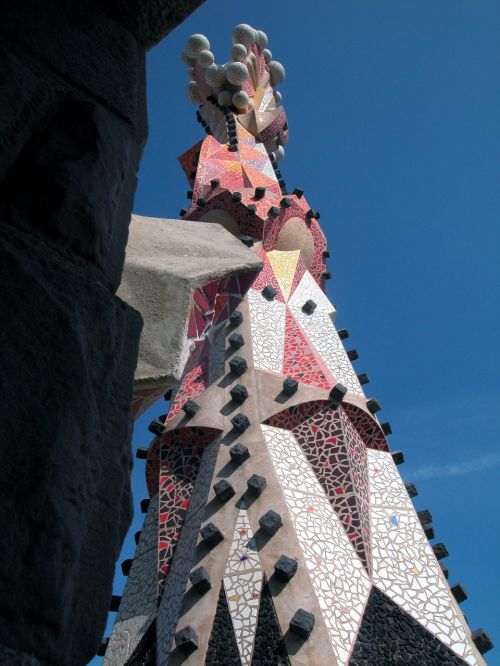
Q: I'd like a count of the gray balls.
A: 15